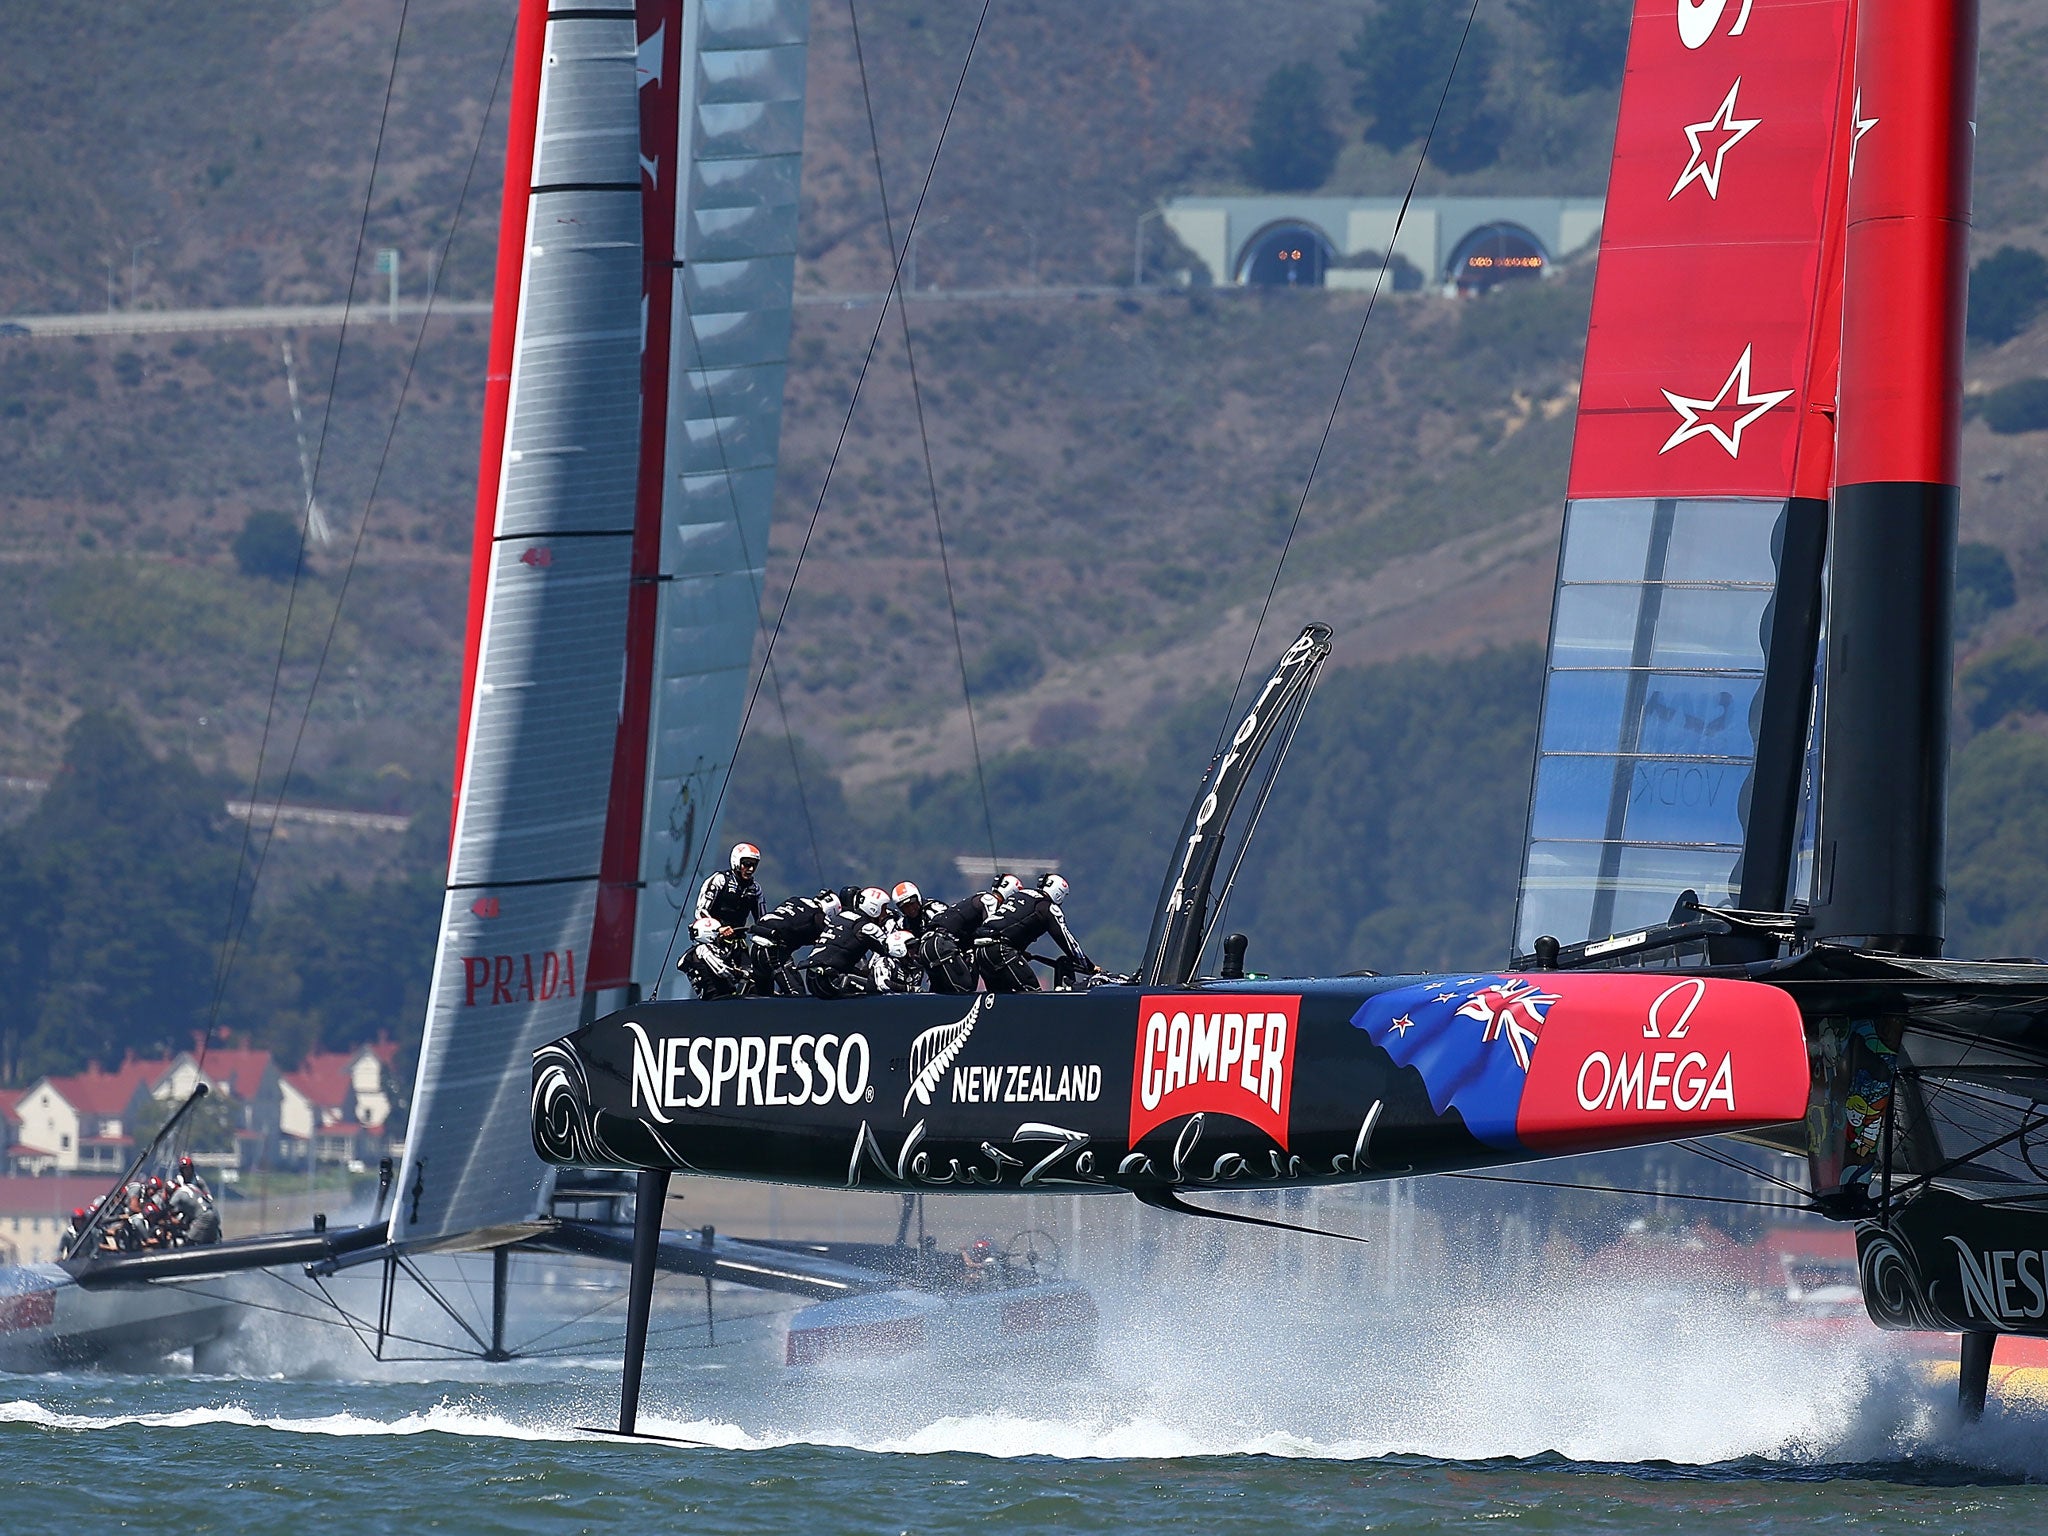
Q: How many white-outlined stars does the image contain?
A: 7